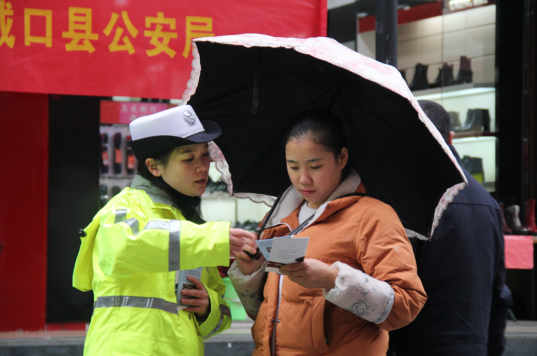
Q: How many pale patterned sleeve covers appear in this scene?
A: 2